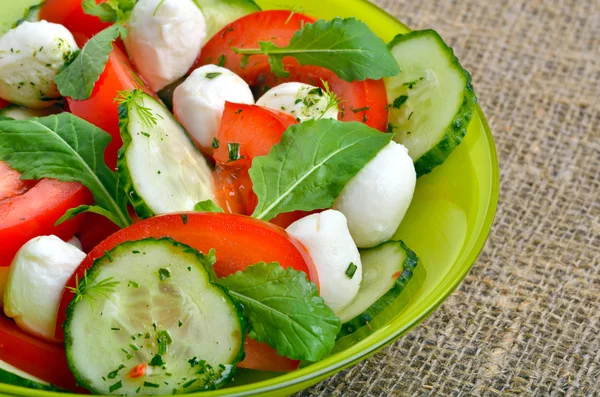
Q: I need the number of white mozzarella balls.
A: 7